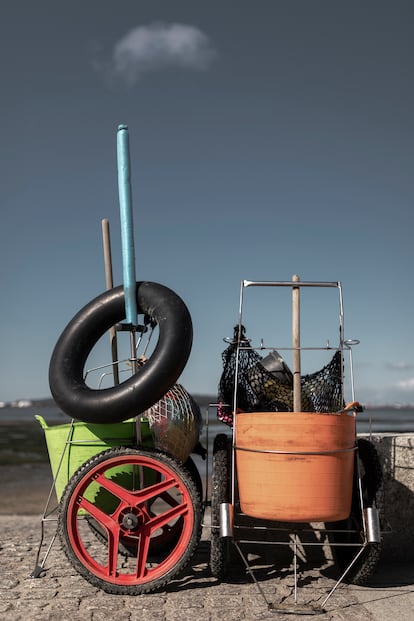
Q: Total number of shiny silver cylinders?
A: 2